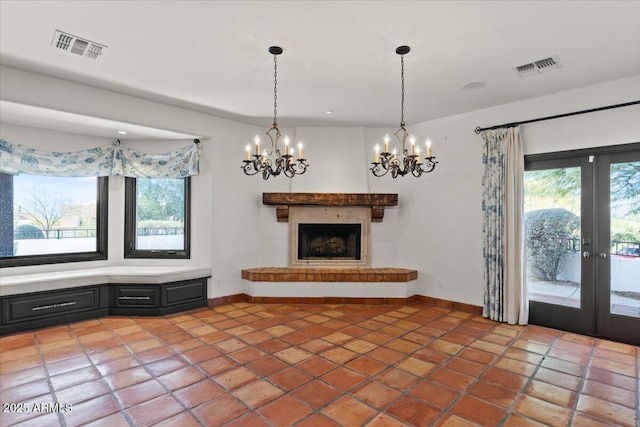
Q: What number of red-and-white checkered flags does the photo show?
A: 0